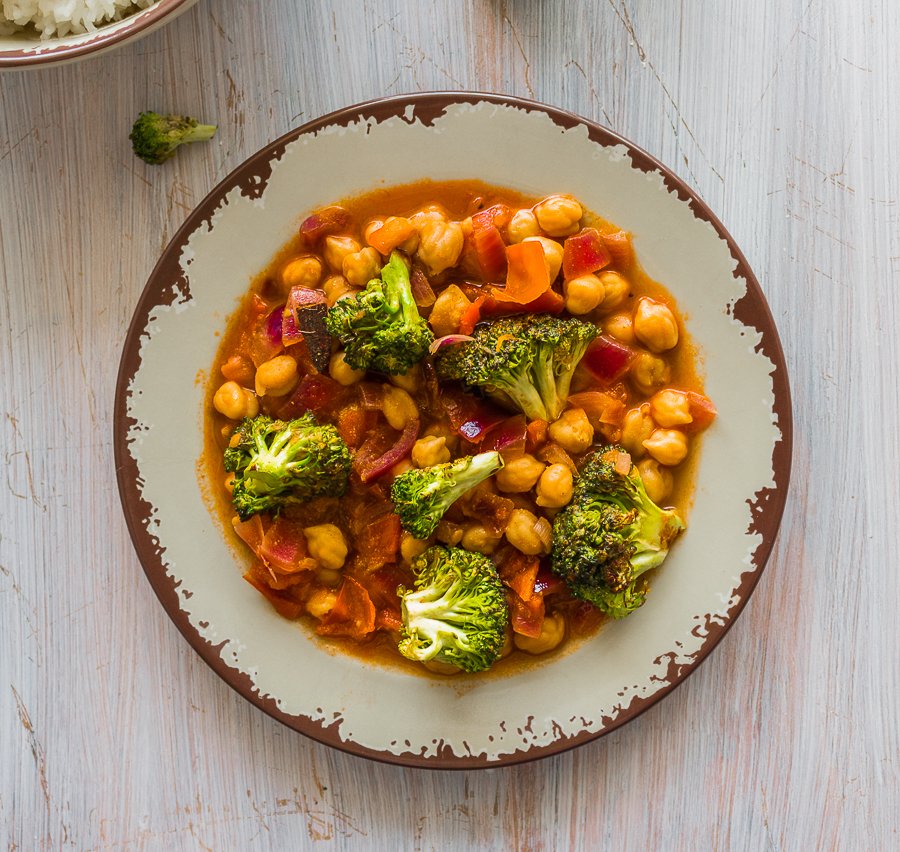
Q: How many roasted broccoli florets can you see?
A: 7